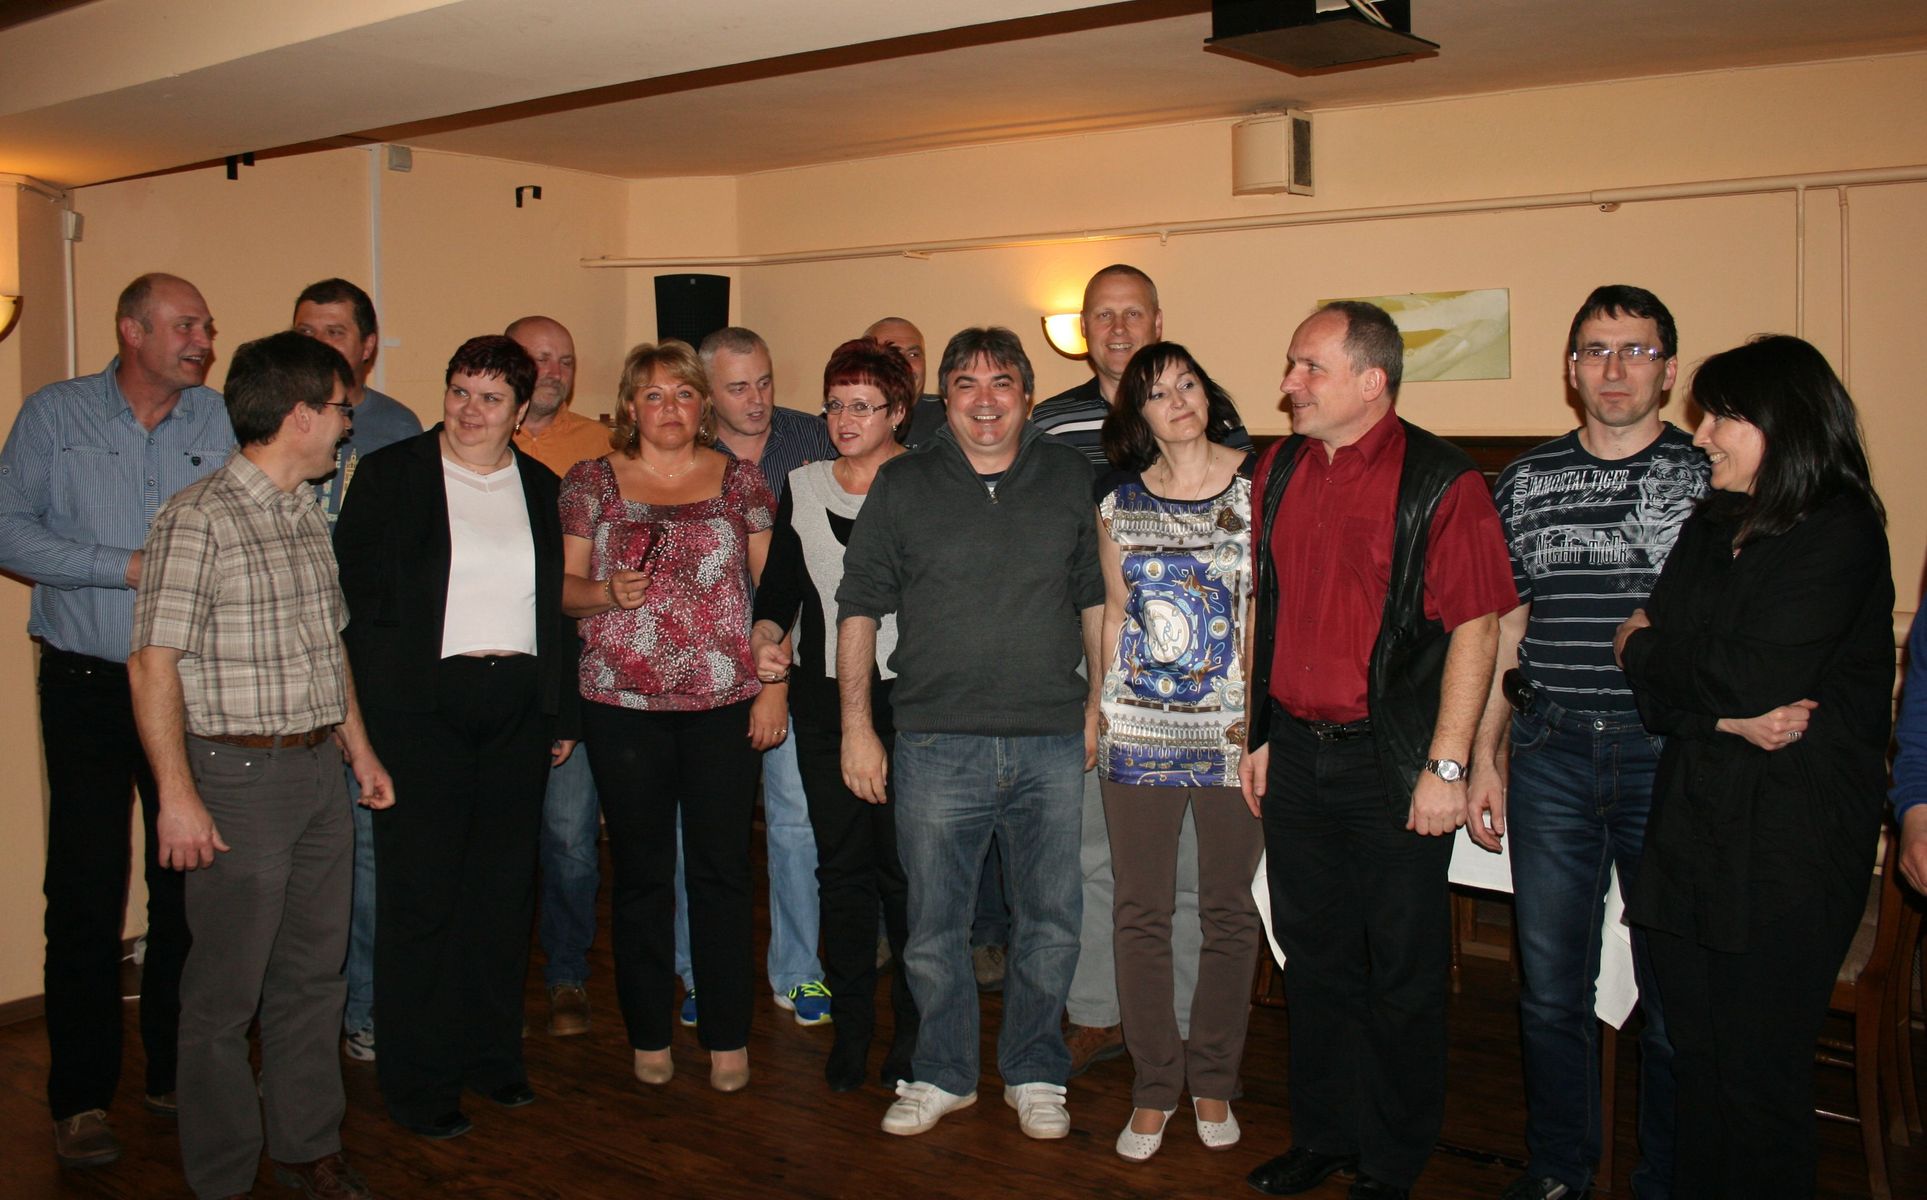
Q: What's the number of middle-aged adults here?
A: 15